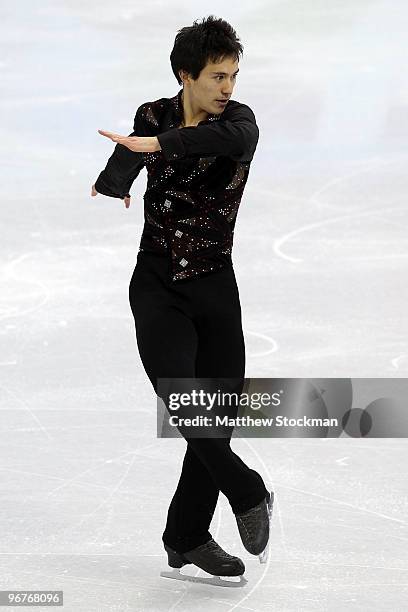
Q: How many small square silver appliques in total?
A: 3